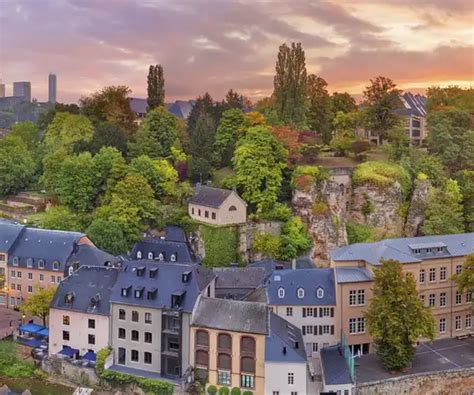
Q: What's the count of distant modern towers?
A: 3